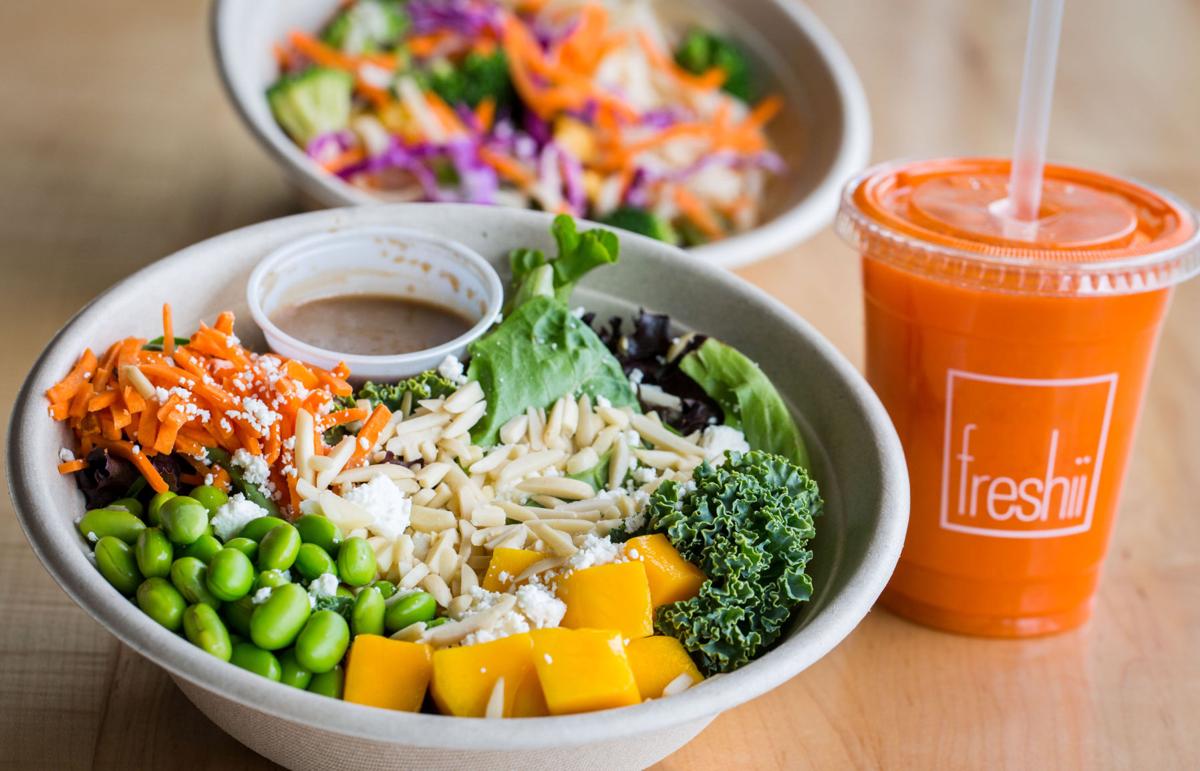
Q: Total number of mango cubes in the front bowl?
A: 7